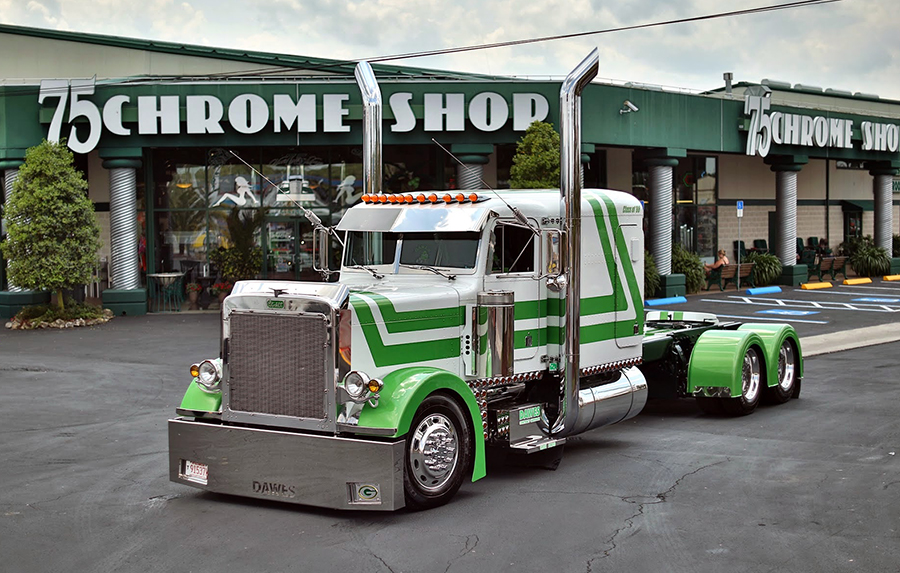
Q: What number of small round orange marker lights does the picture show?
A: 11